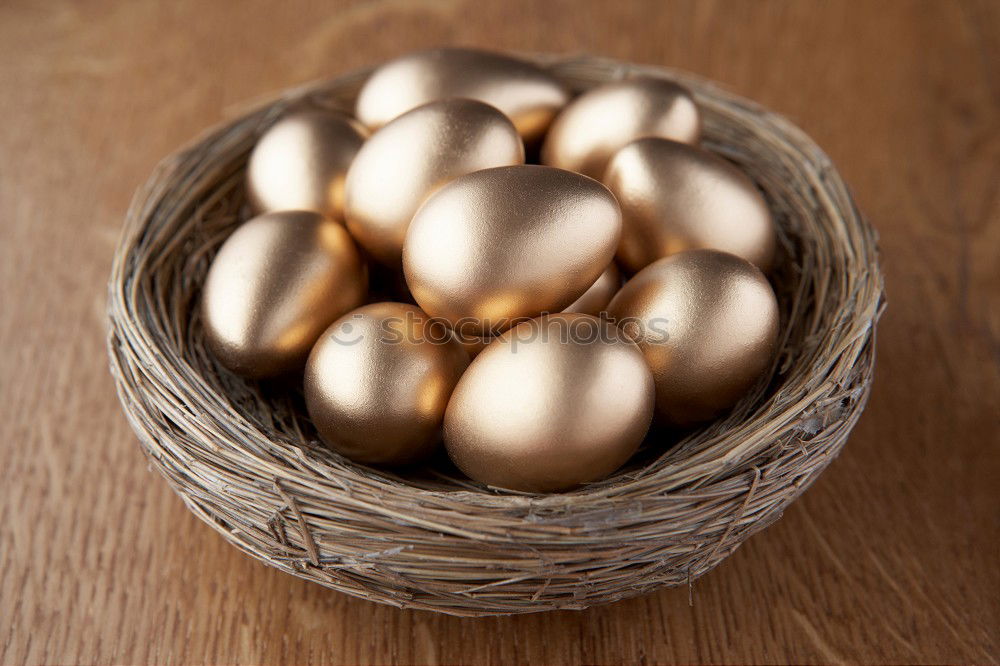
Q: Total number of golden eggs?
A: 11